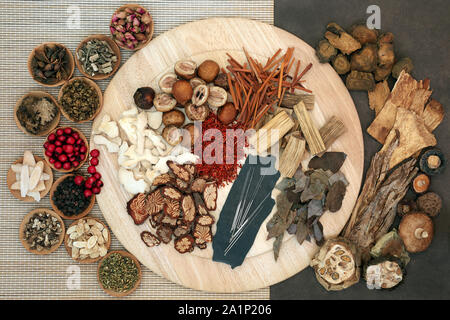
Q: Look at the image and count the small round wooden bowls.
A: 11